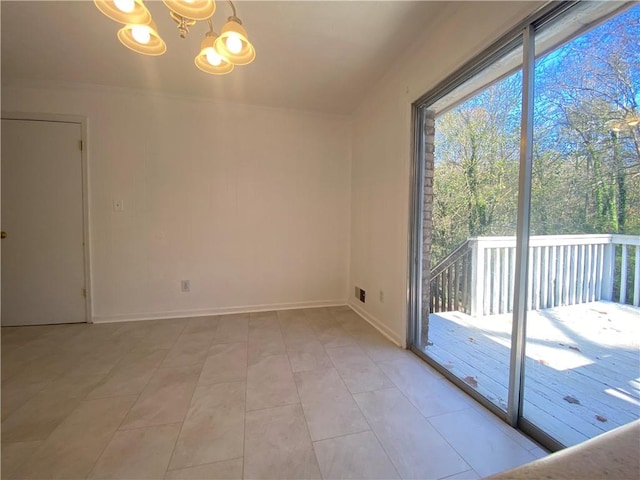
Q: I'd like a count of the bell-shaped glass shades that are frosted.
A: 5